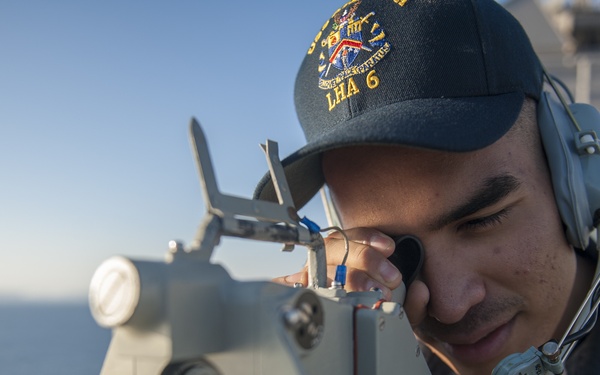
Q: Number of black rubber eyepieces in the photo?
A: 1